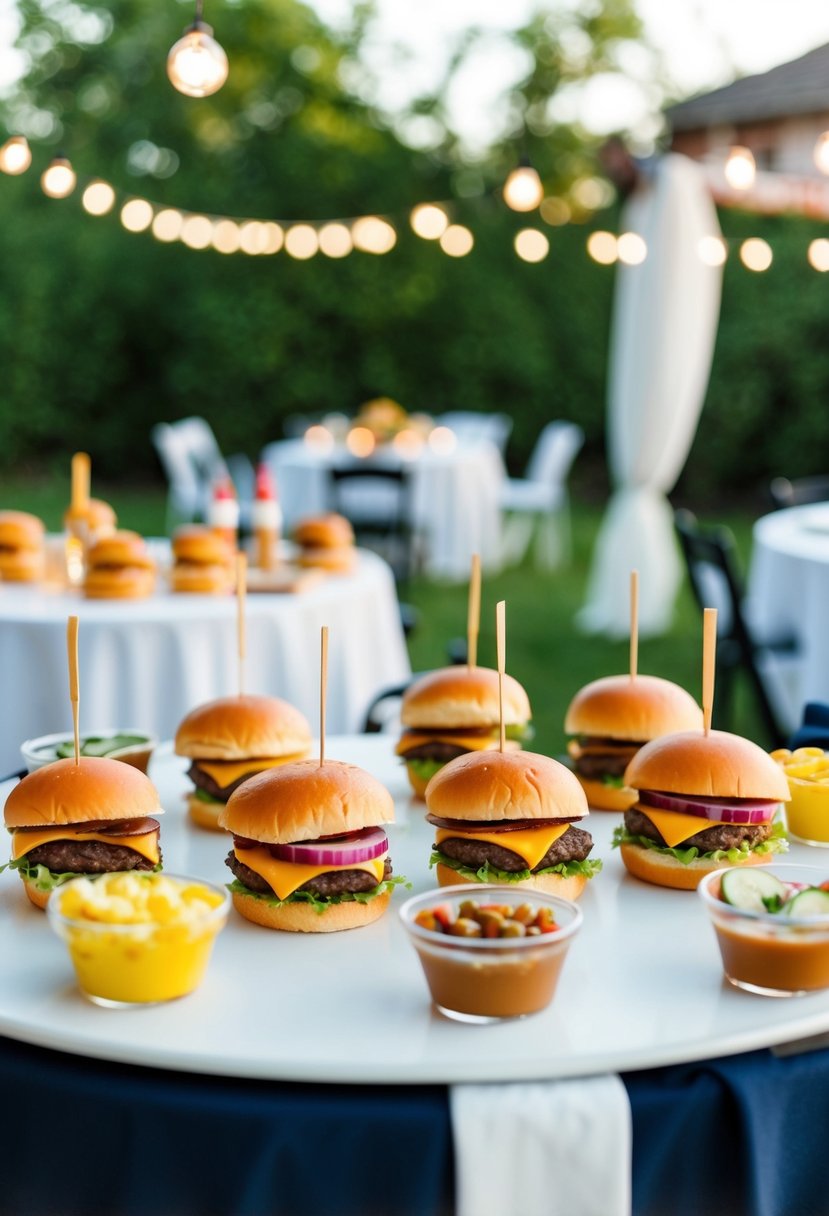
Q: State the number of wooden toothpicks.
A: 7